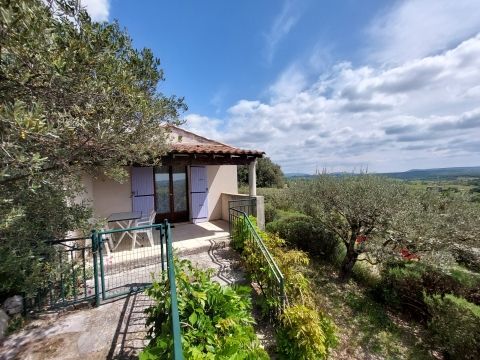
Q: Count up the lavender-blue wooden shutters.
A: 2